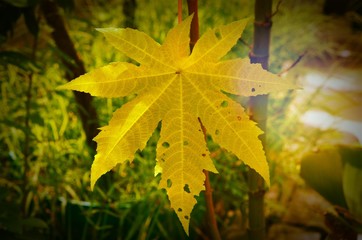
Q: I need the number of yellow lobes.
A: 8